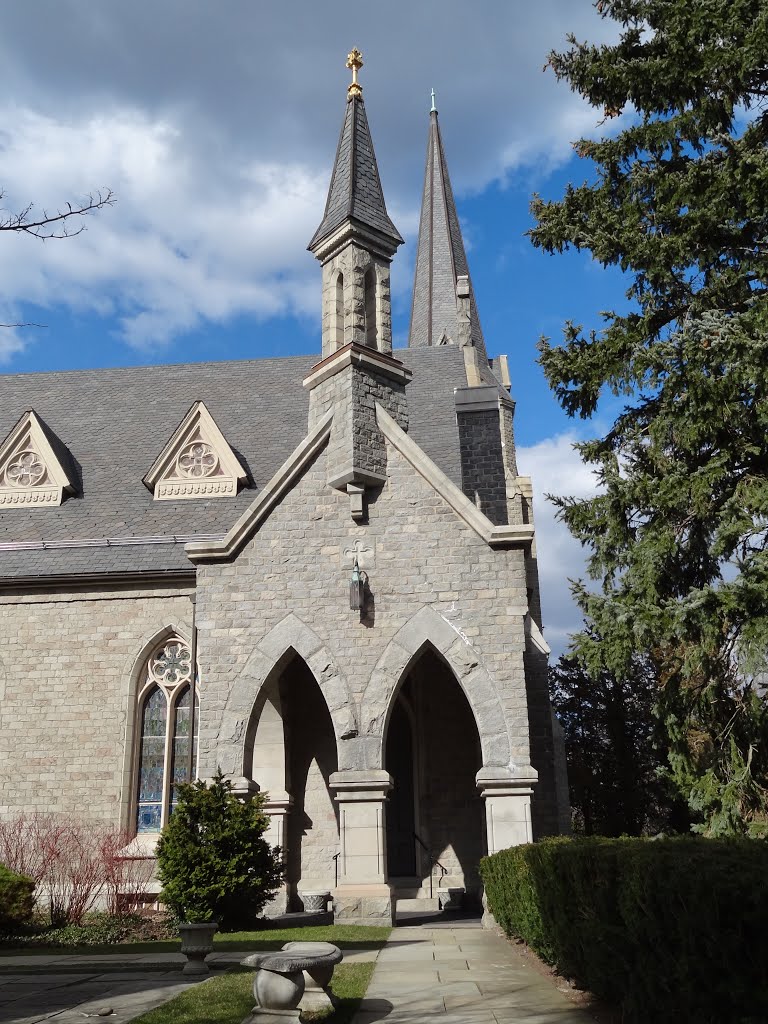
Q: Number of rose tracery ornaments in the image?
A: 3